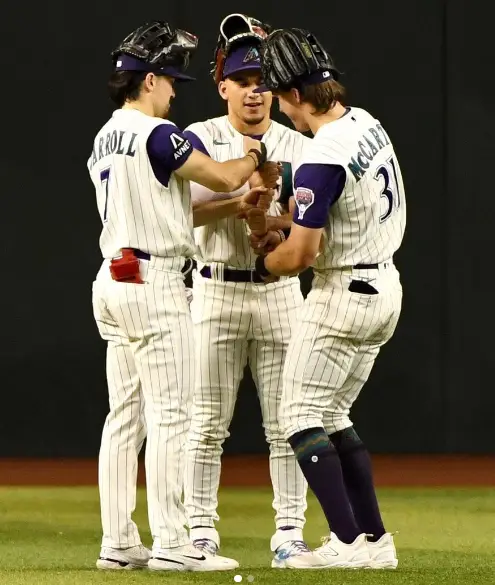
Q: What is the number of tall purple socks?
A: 2